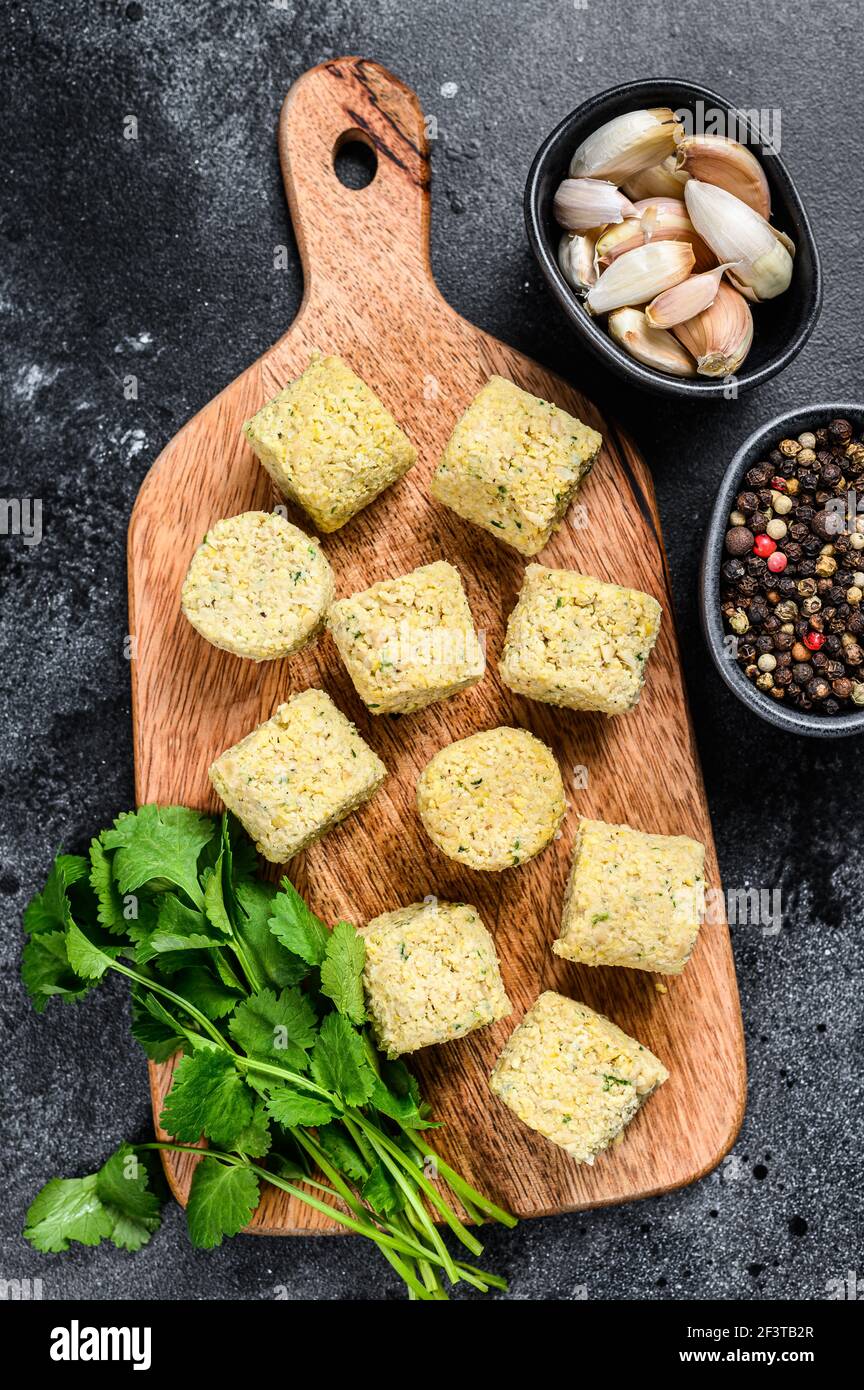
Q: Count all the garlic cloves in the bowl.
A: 11